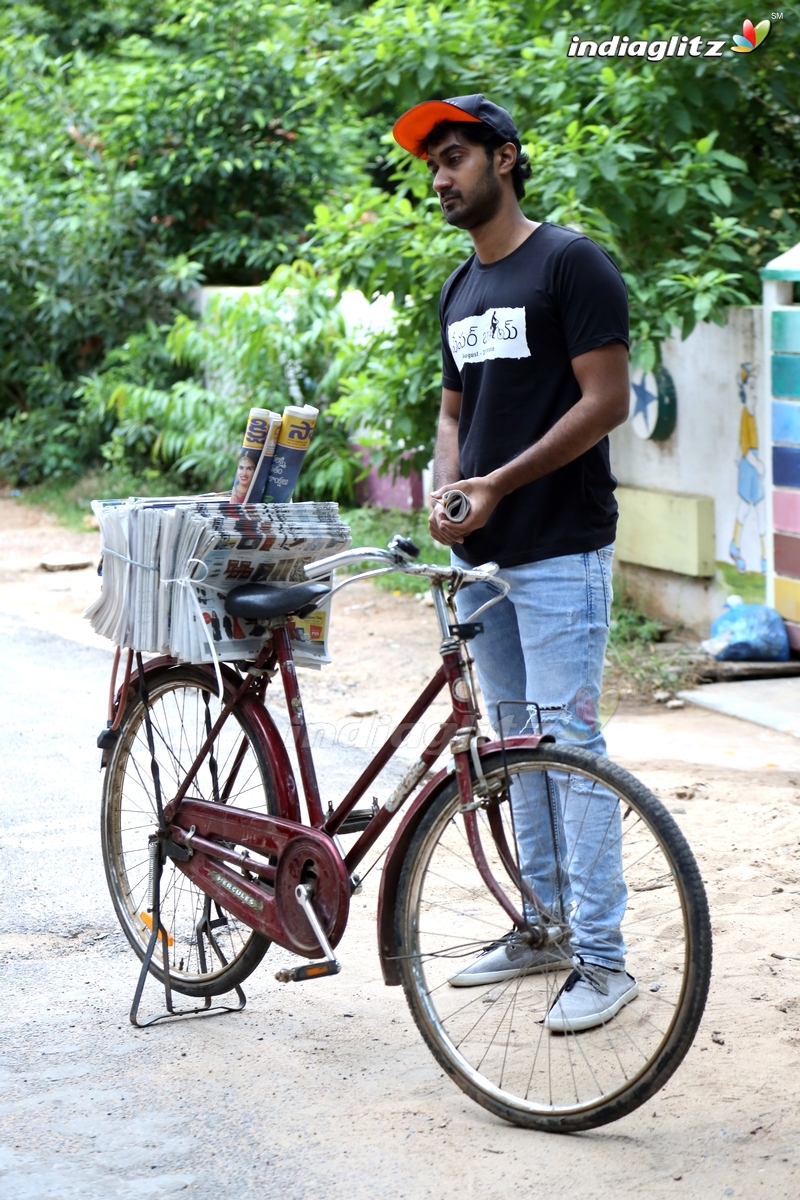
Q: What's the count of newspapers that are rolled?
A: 4